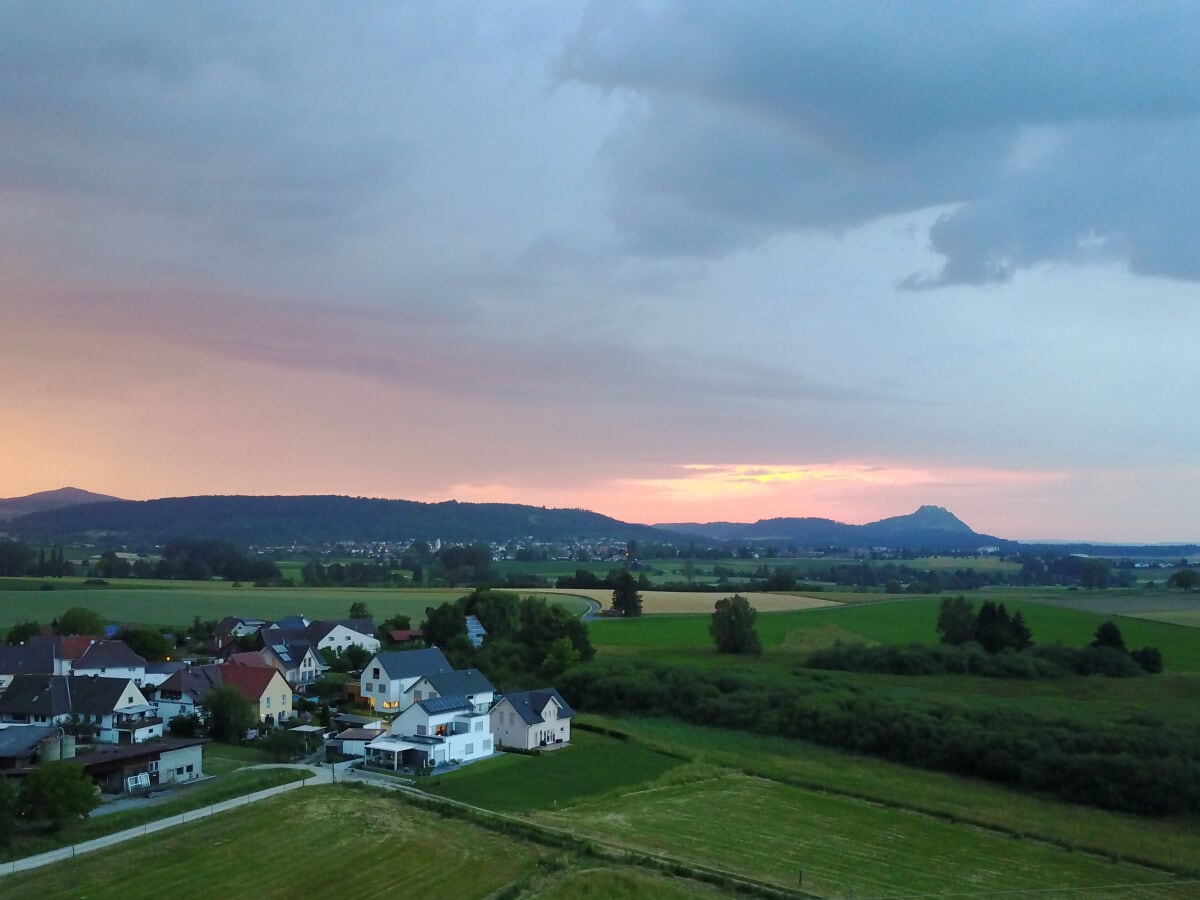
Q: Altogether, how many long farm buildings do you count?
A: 1